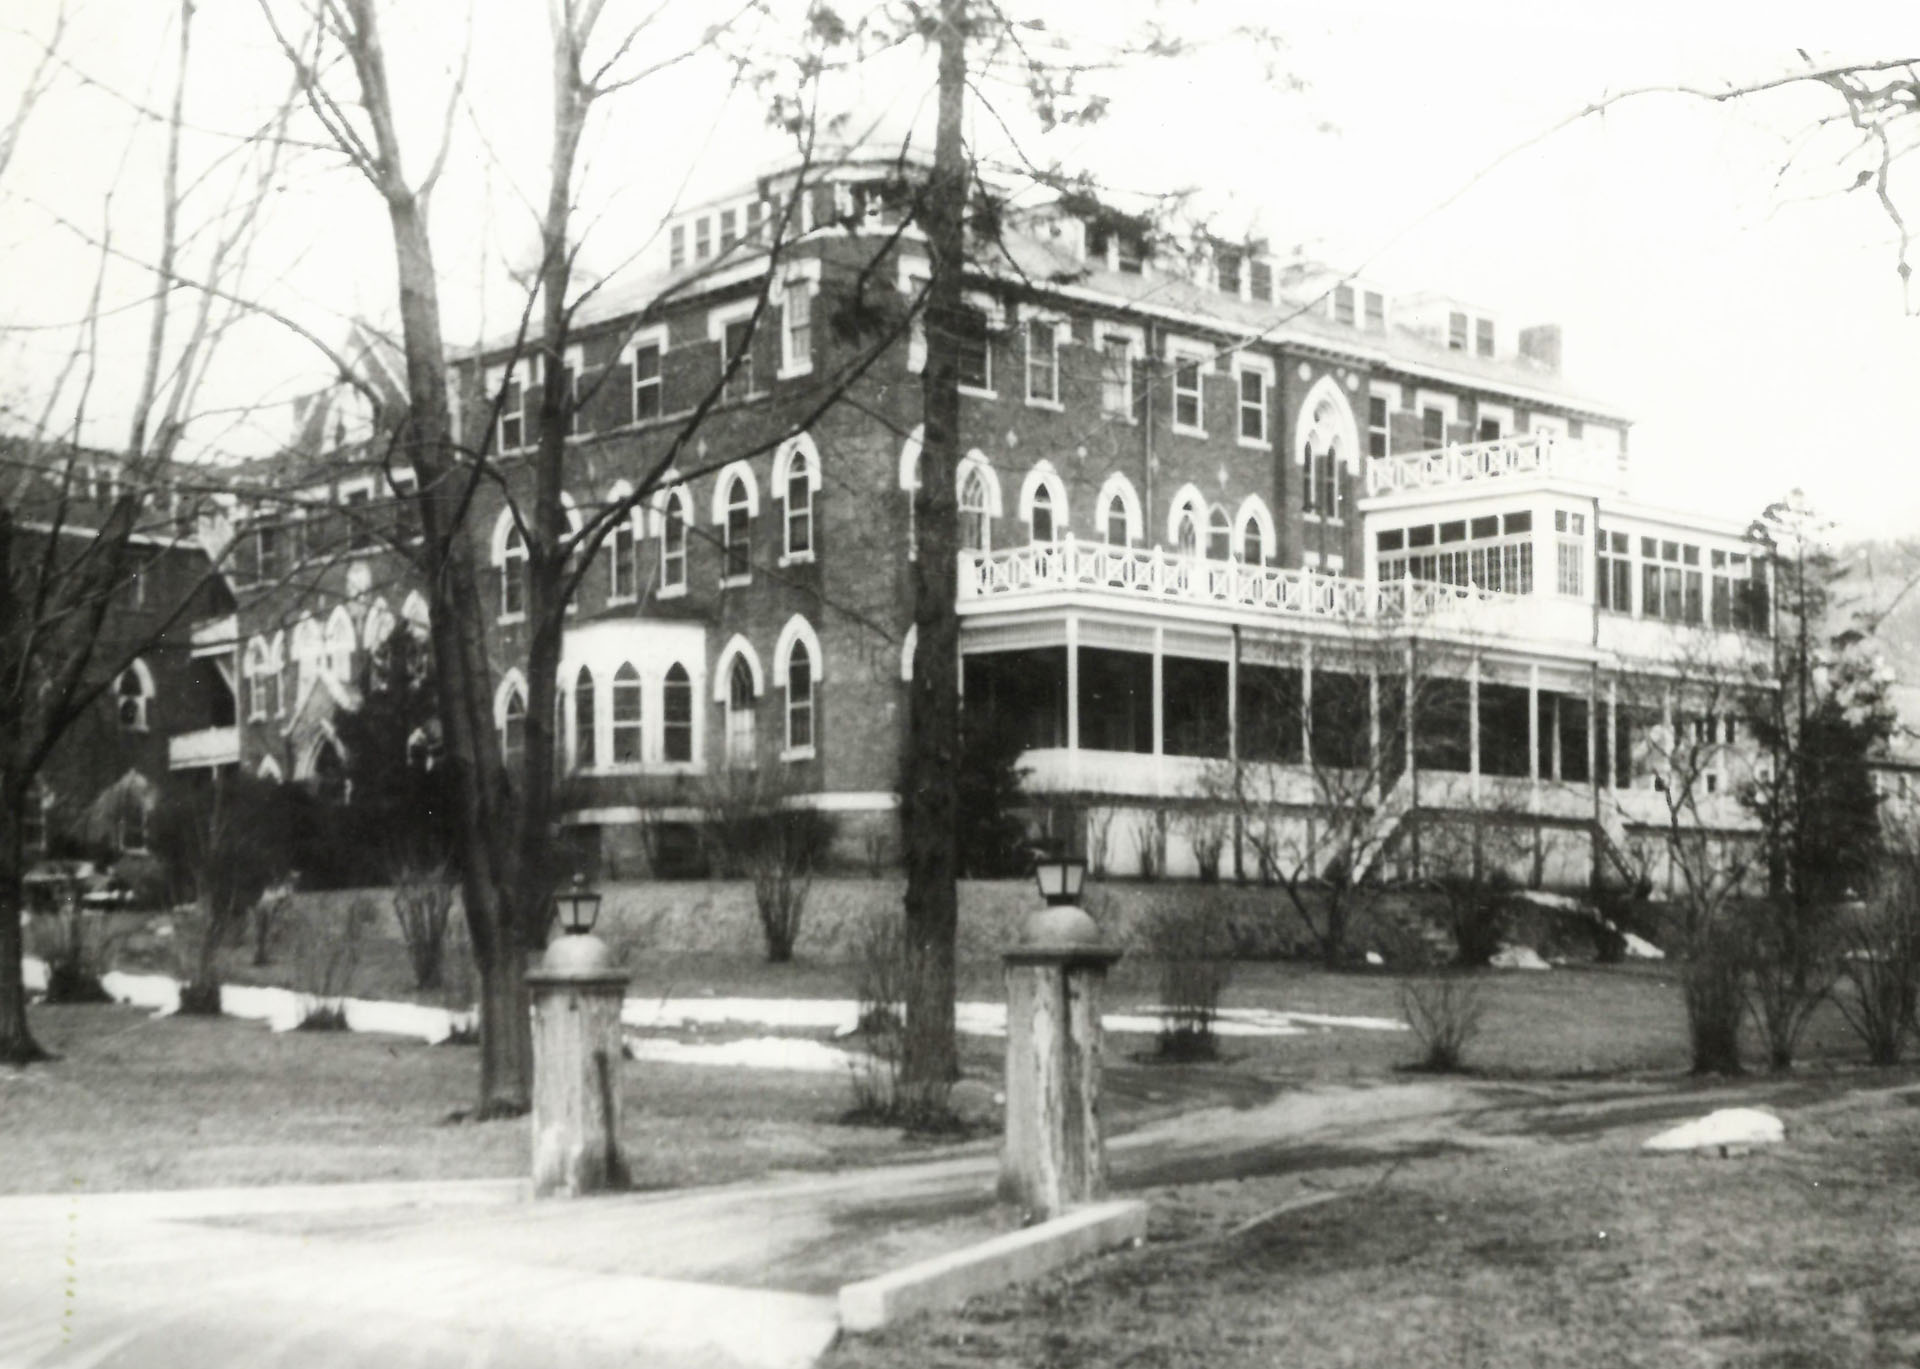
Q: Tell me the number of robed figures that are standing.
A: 0